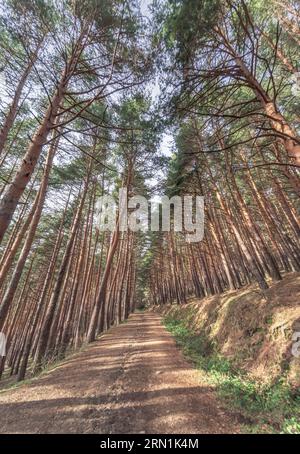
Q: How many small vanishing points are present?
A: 1